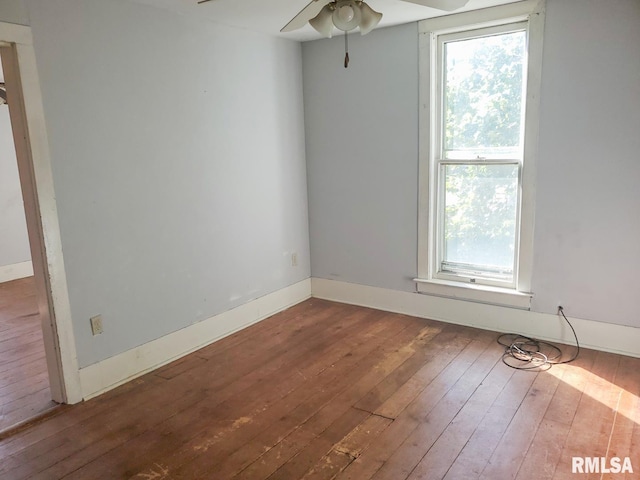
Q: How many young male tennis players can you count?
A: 0